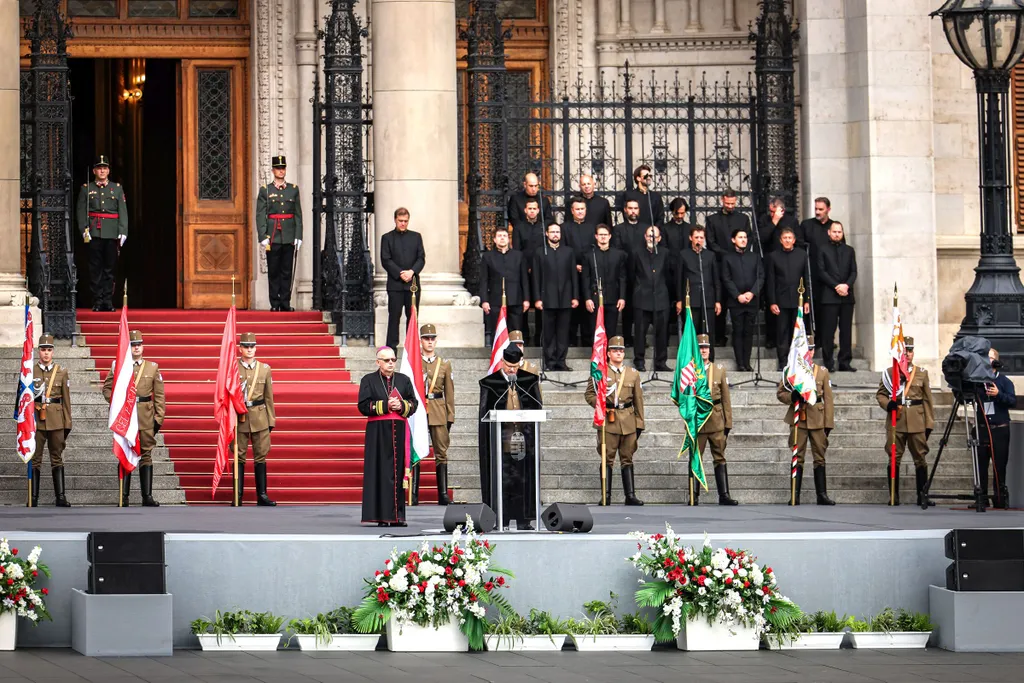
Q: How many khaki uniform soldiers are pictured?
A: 9